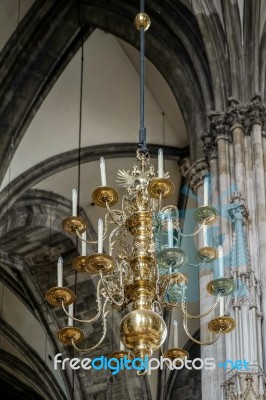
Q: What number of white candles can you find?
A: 14